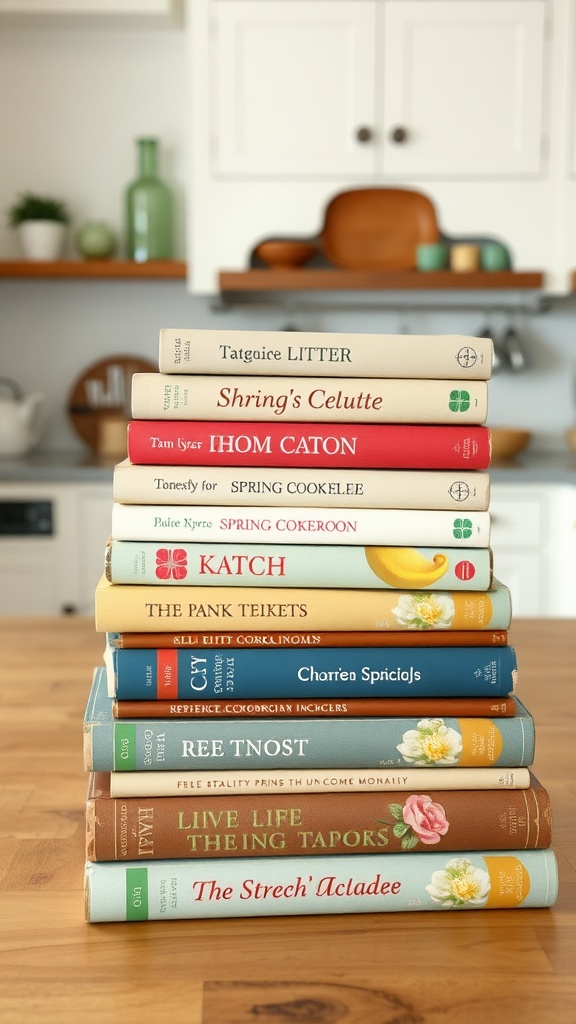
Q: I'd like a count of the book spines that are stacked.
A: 14